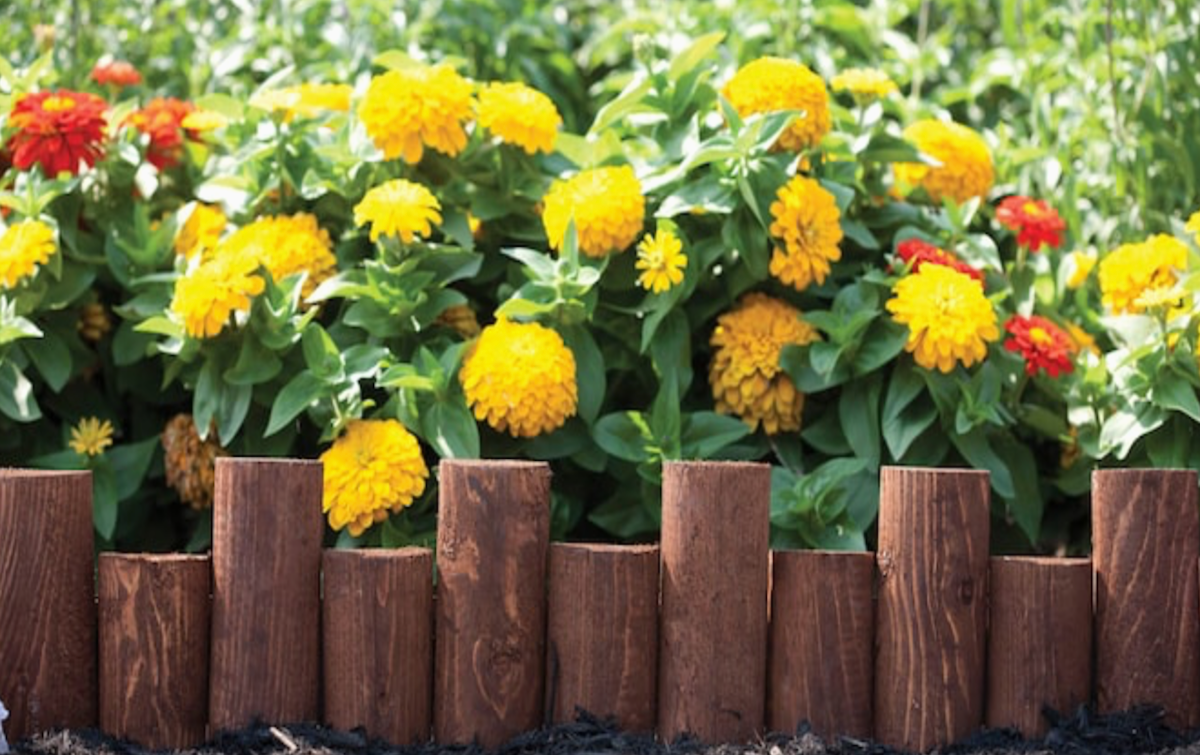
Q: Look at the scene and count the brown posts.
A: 11